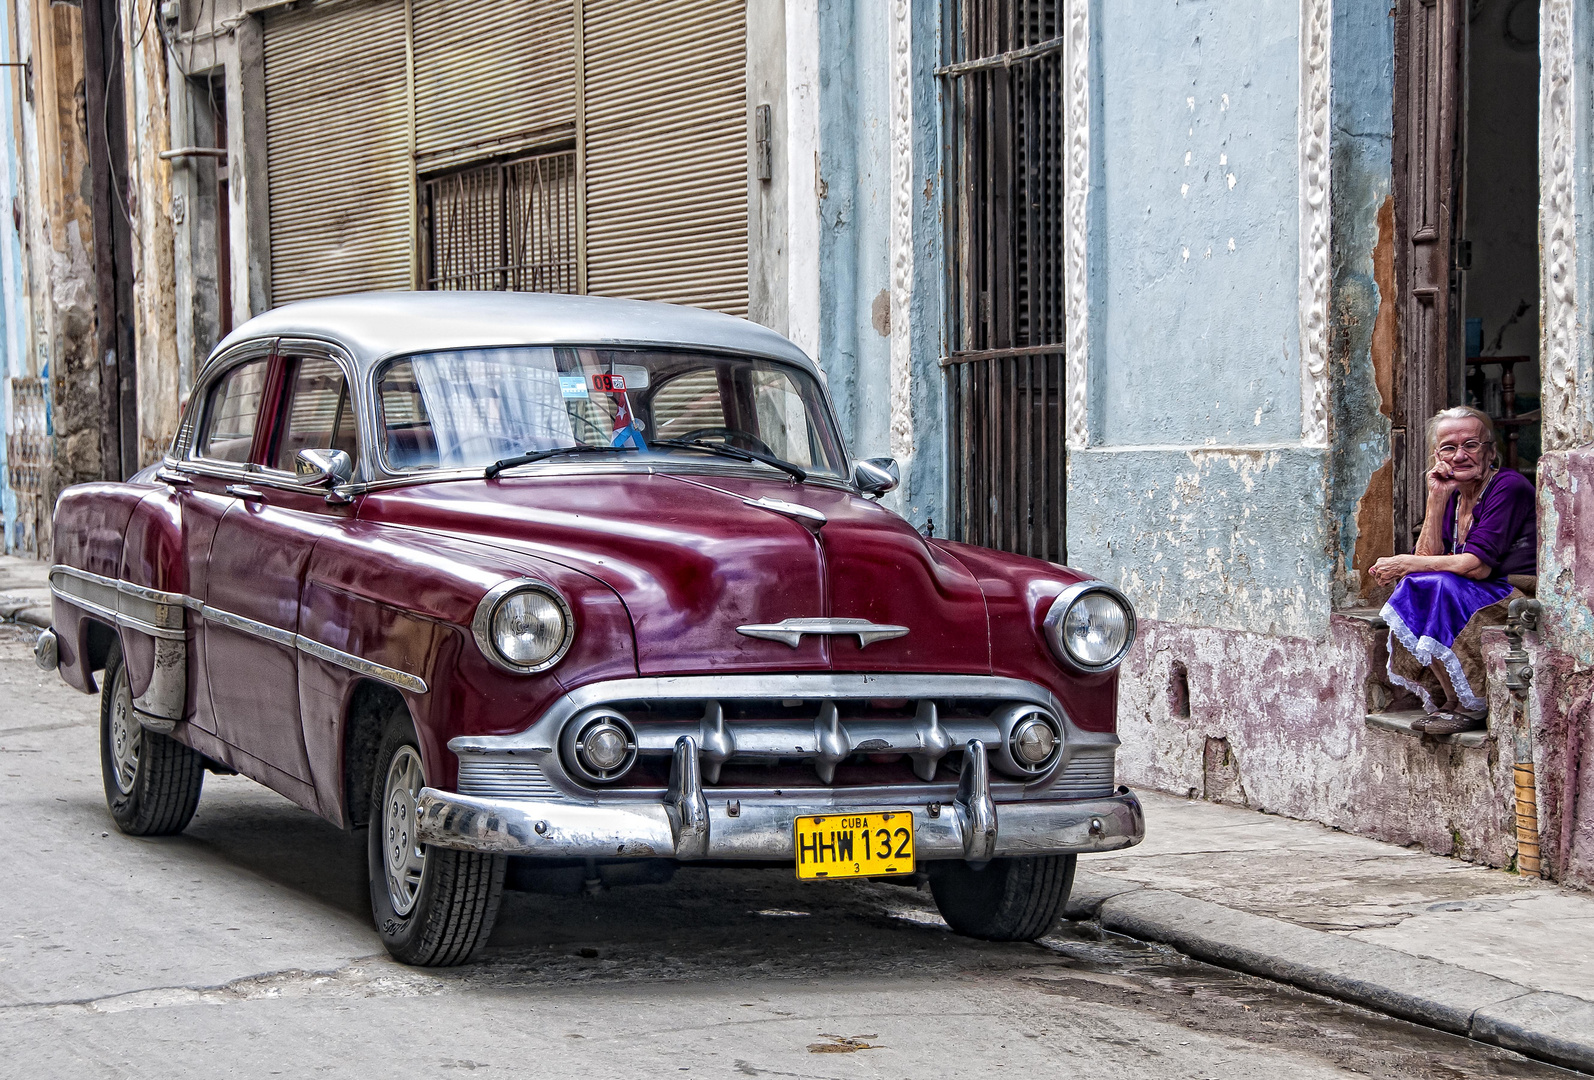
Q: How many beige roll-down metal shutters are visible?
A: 3